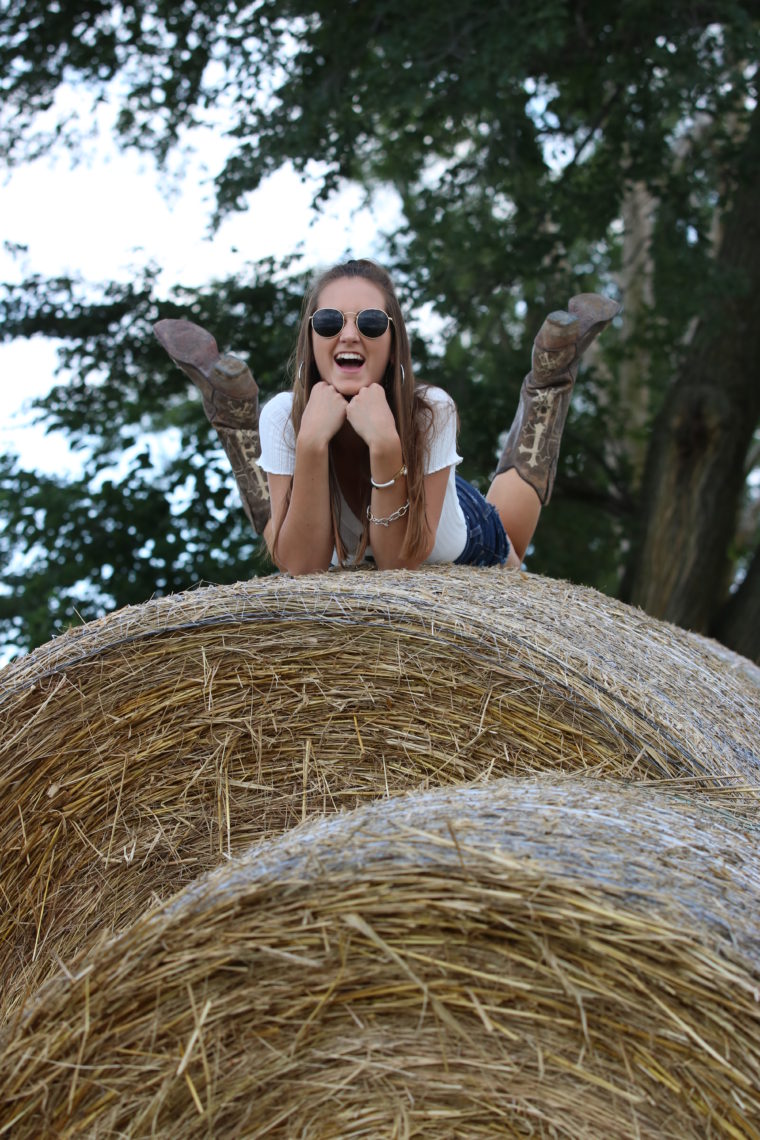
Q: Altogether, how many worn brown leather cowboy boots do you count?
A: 2